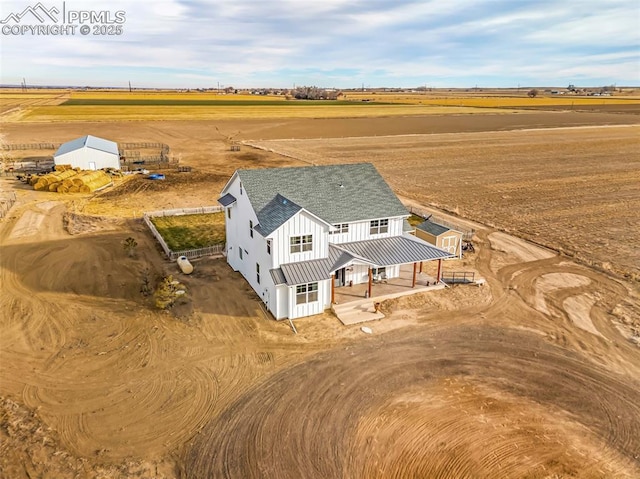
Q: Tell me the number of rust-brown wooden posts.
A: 5